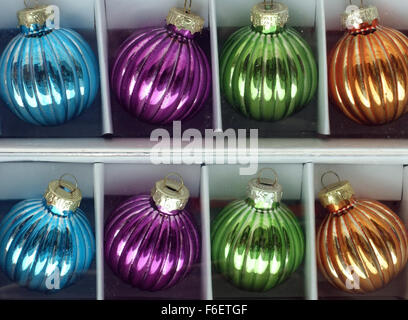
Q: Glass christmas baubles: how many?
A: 8